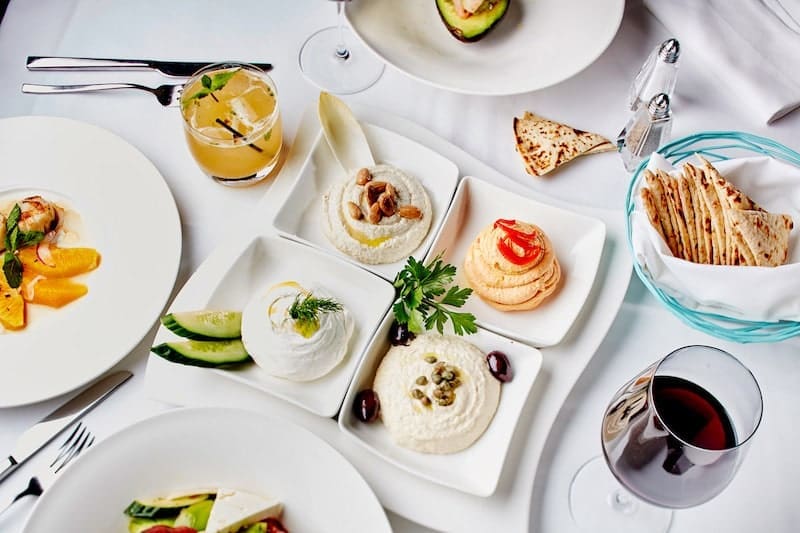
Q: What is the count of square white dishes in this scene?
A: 4